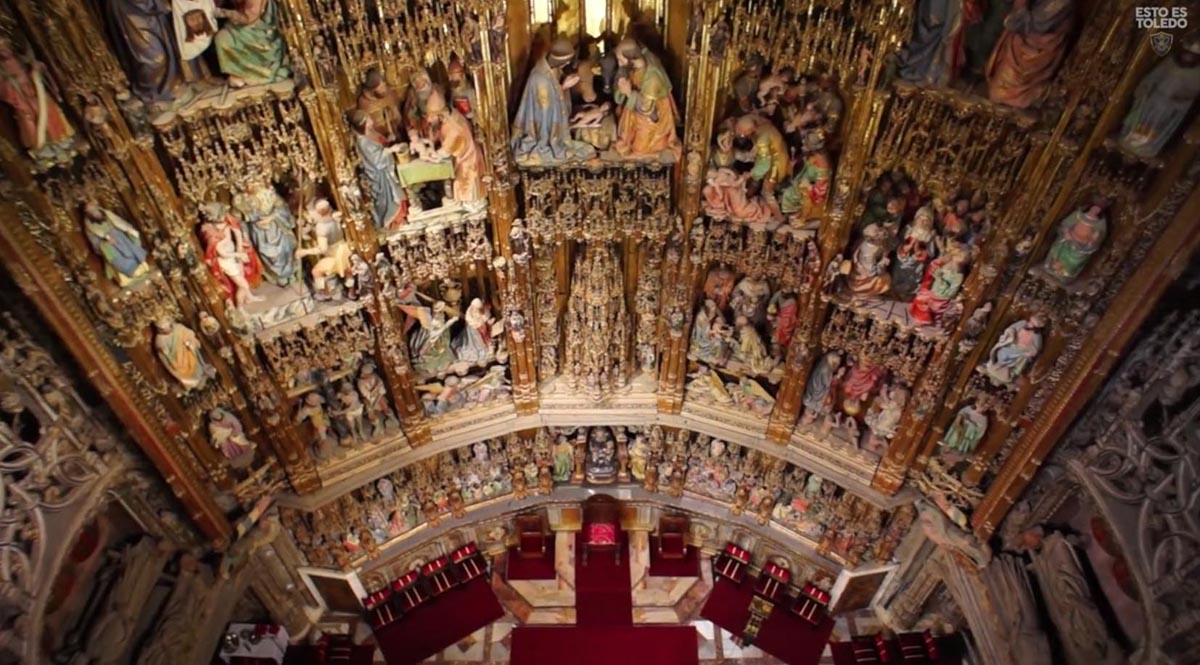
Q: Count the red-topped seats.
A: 13